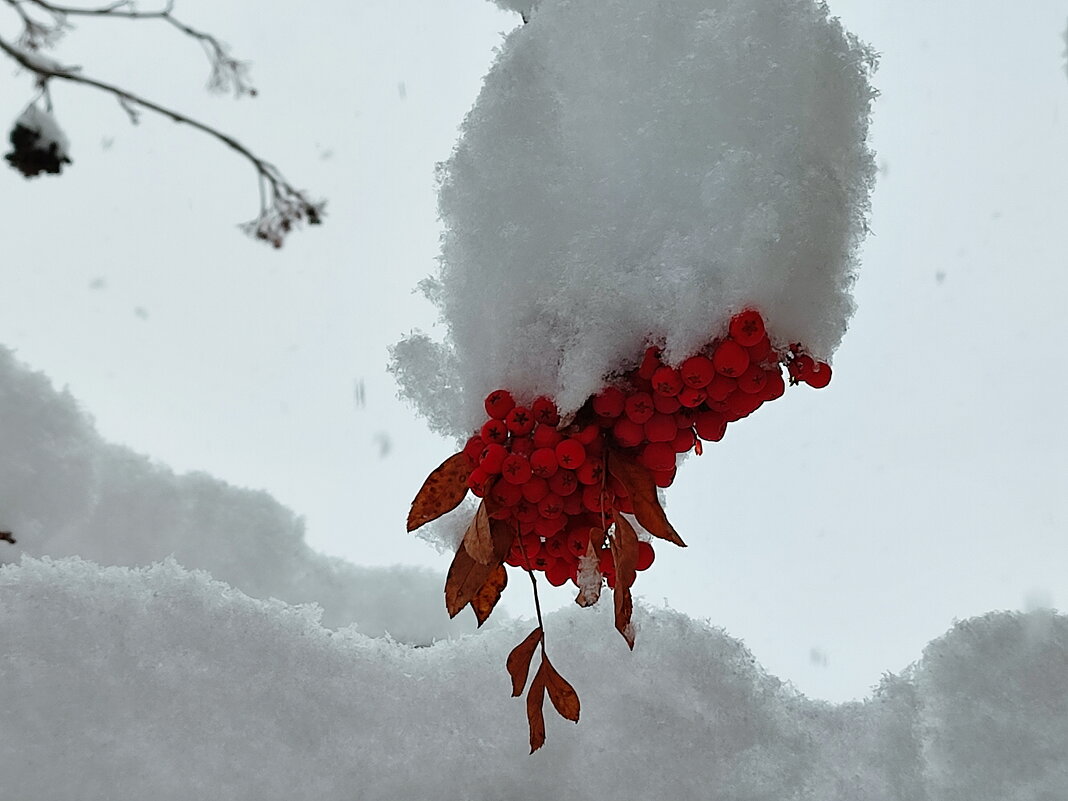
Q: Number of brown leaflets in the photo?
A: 10